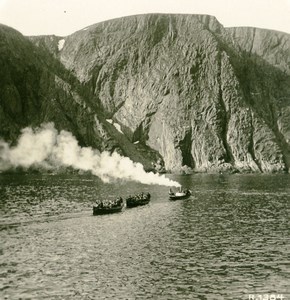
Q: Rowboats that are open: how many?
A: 2